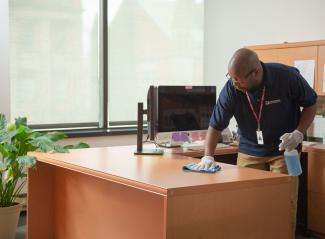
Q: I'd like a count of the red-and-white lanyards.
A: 1